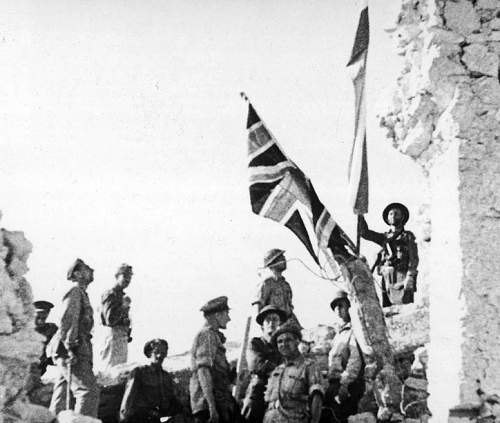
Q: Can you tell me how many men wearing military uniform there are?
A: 10